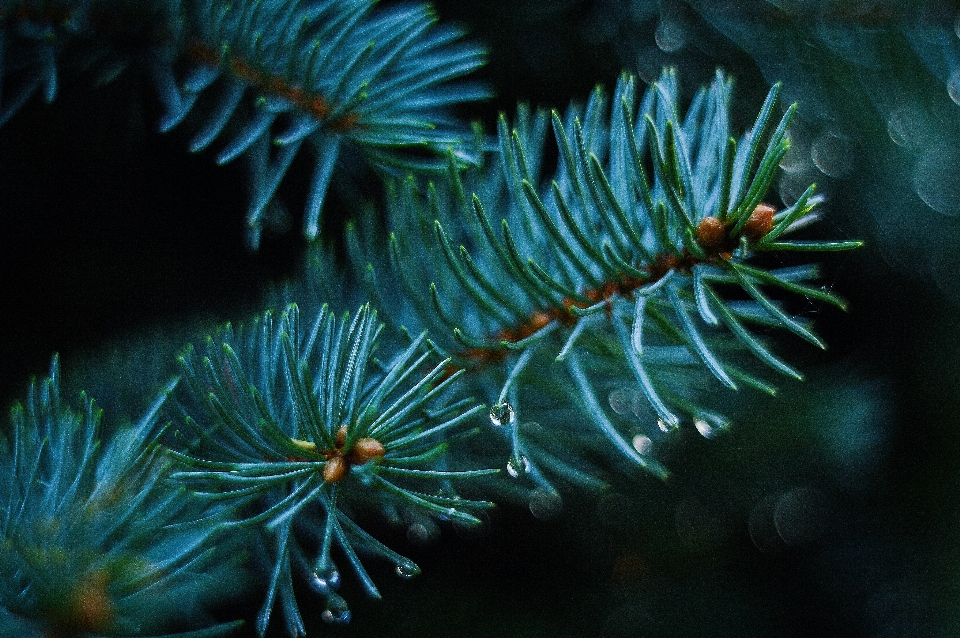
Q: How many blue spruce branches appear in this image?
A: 4